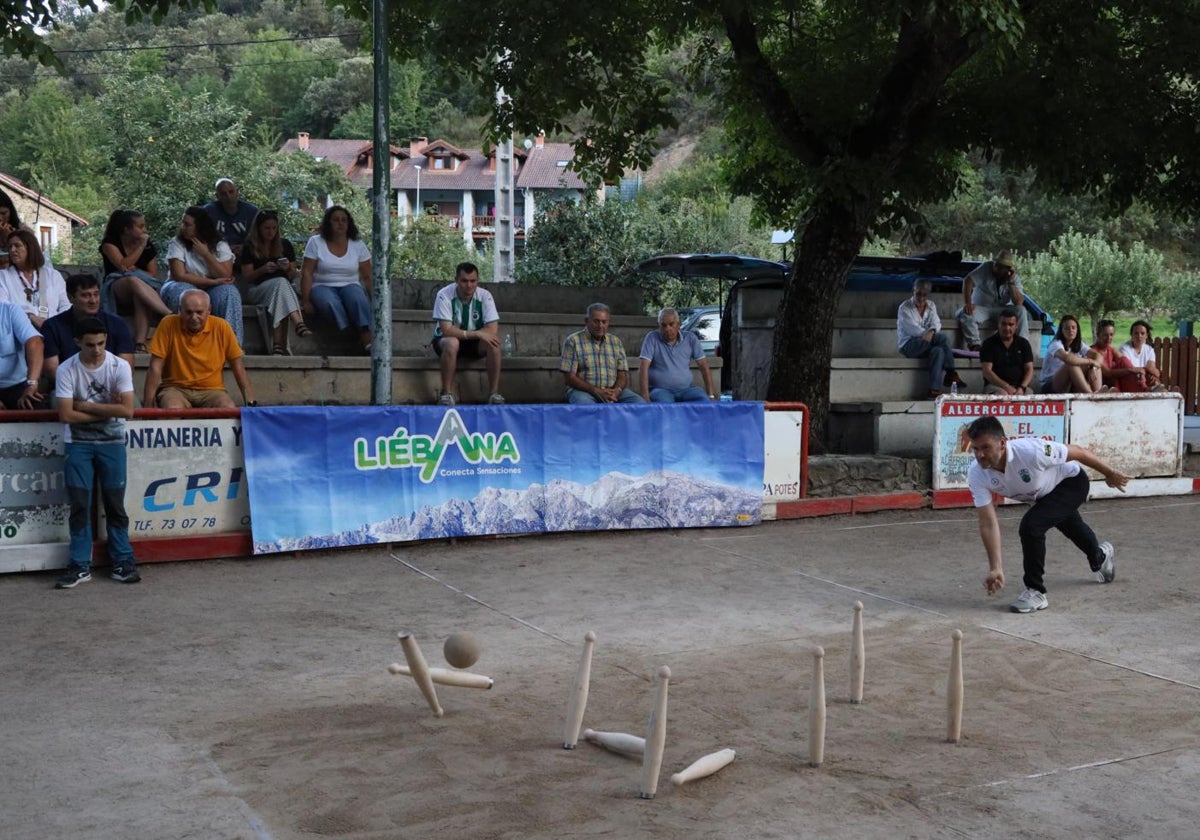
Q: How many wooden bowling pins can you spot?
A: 9